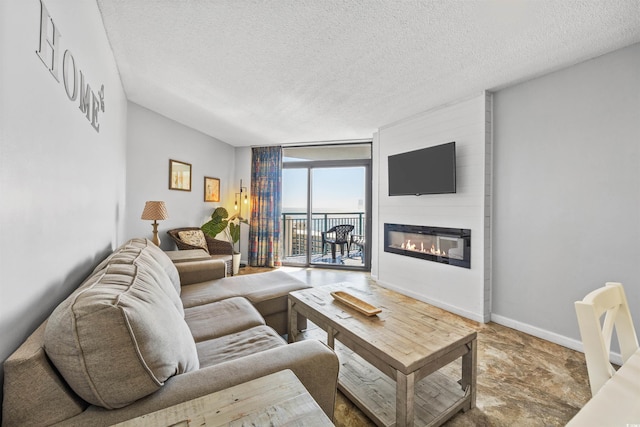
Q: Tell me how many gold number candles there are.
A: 0